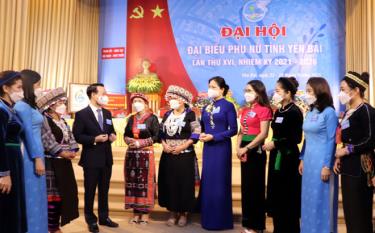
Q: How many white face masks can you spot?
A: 11